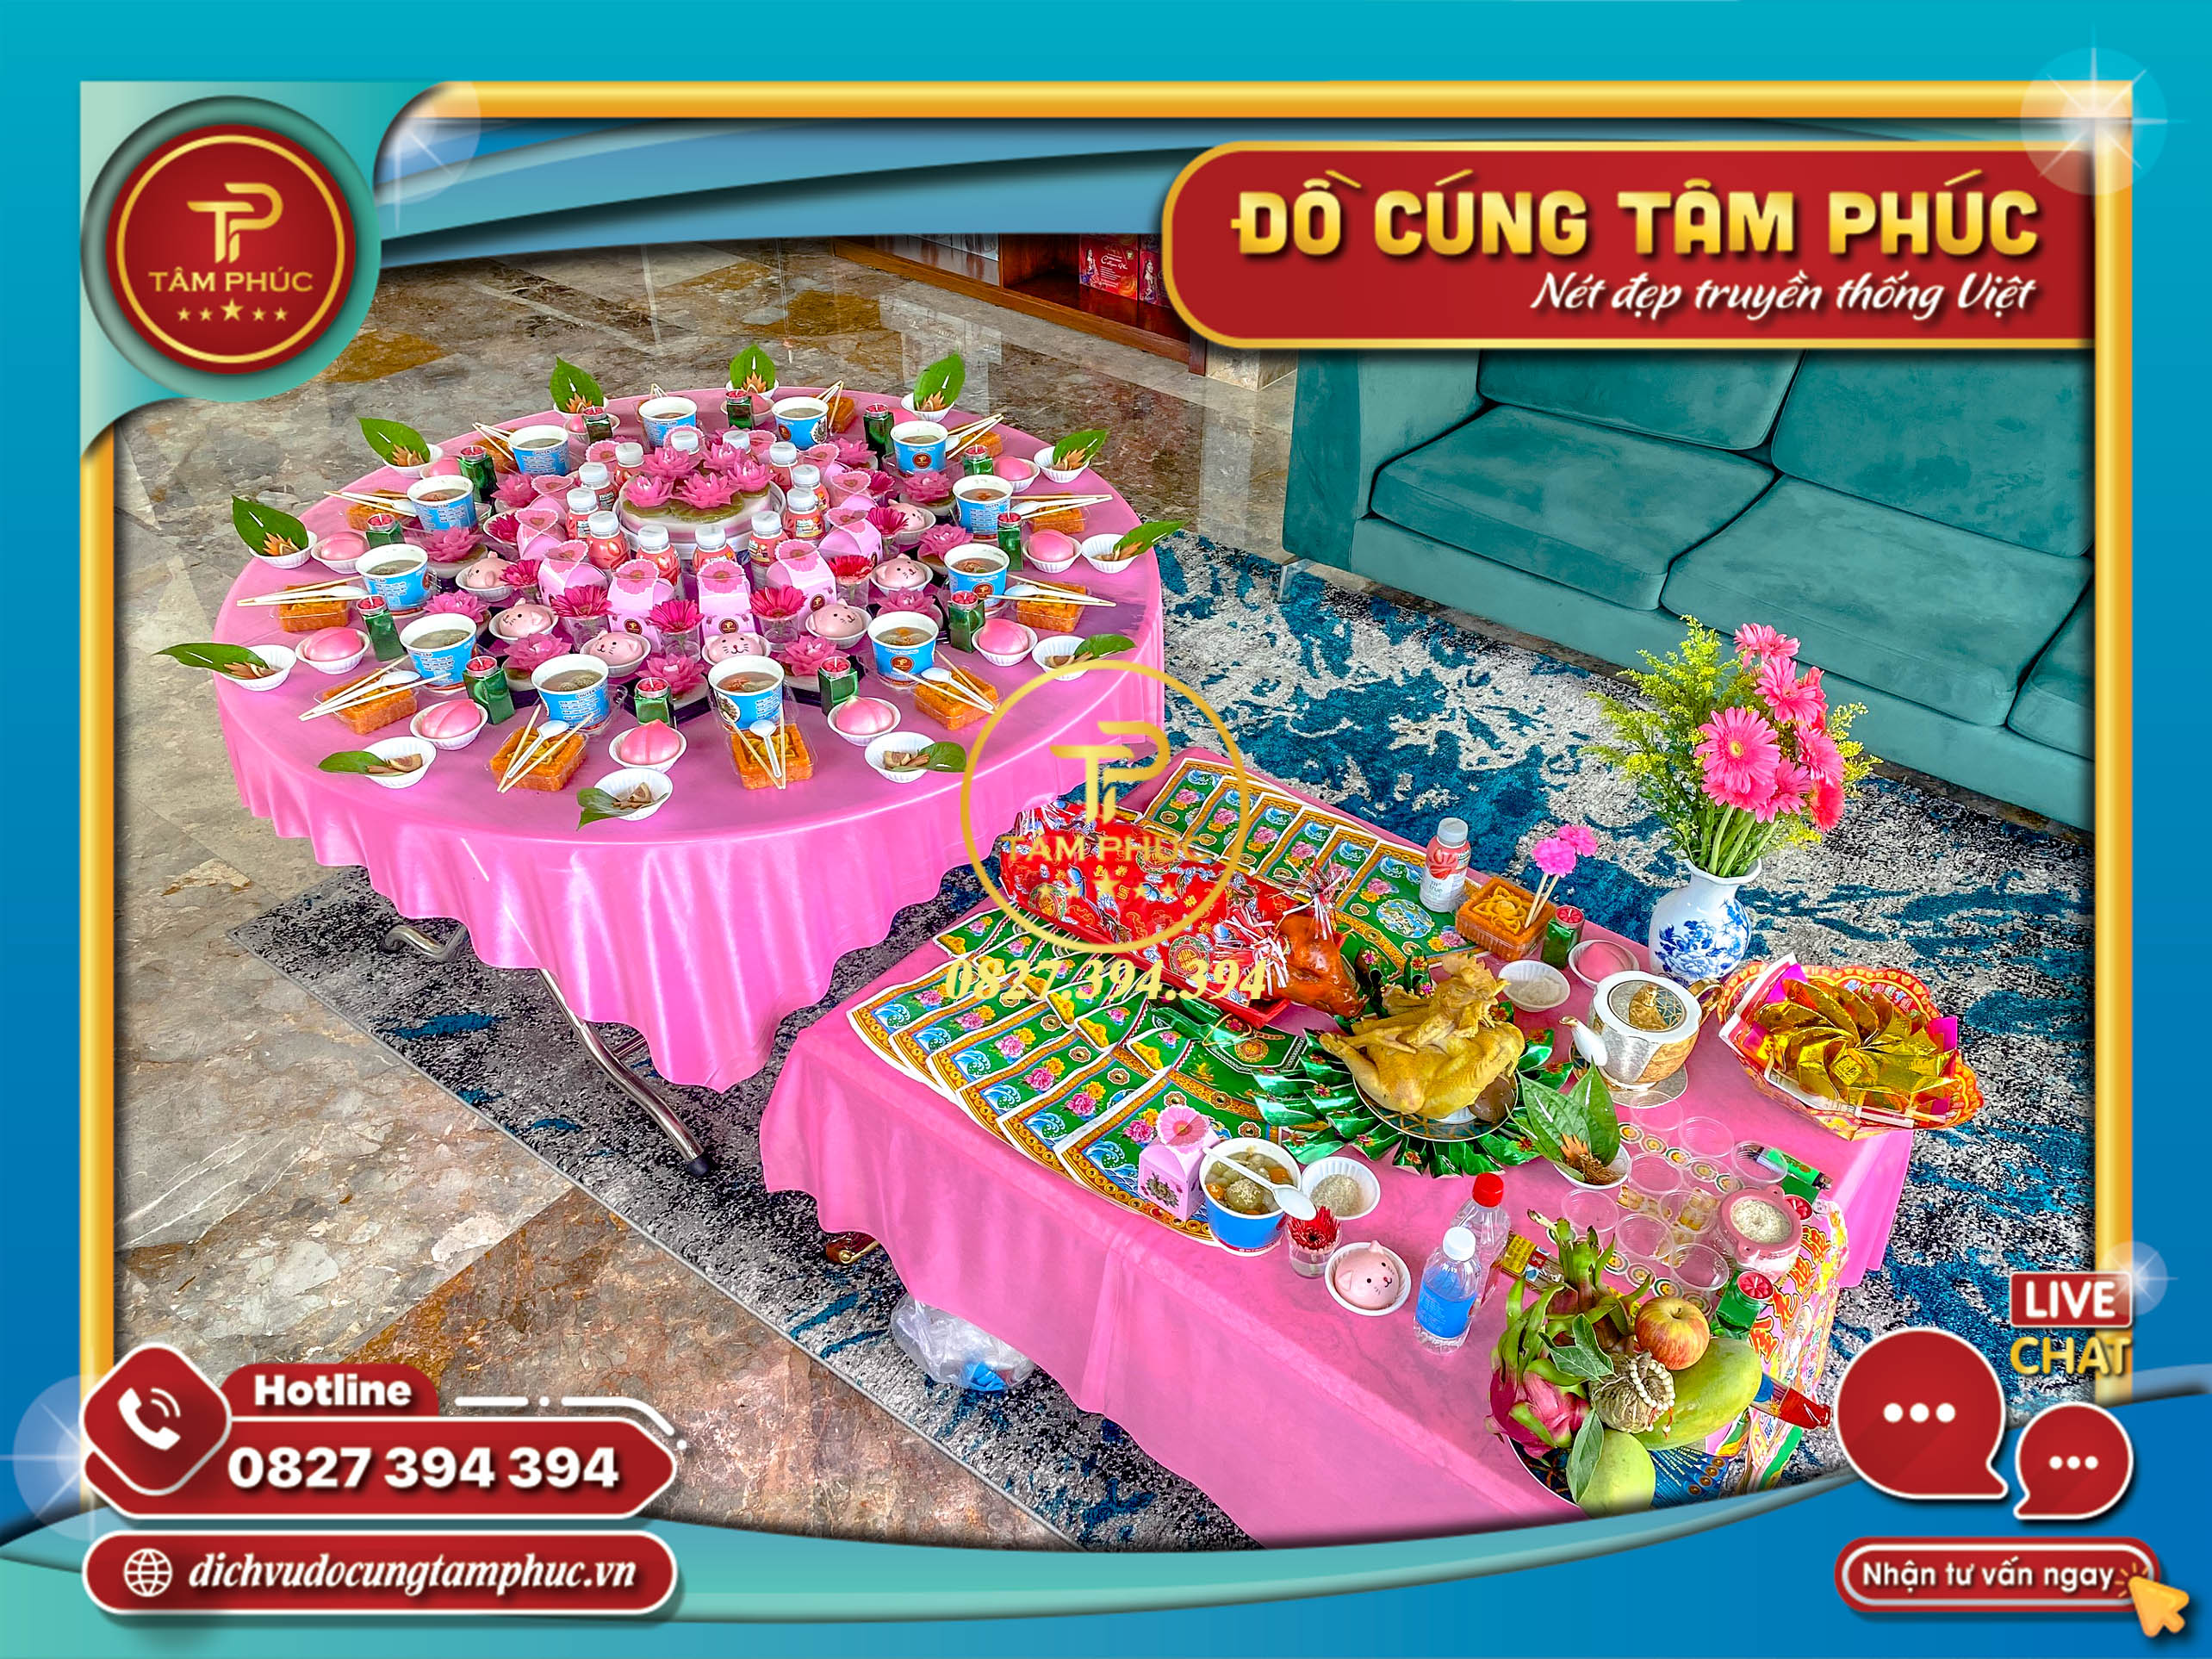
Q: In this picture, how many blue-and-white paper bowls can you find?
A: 13